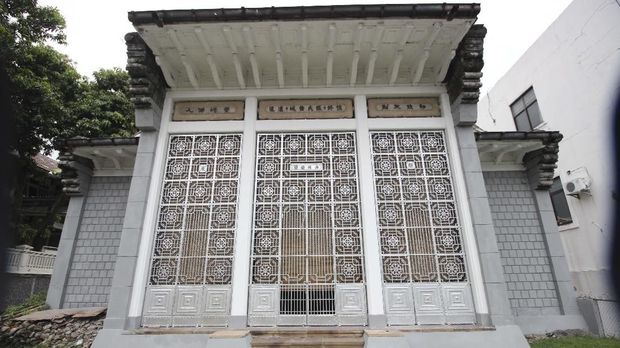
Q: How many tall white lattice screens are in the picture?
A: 3